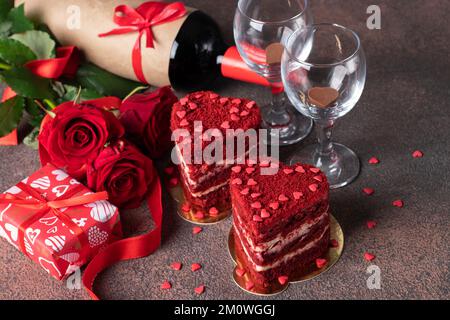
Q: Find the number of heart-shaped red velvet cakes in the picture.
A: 2